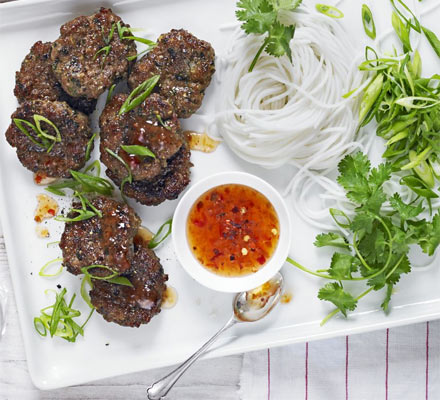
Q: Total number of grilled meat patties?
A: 8